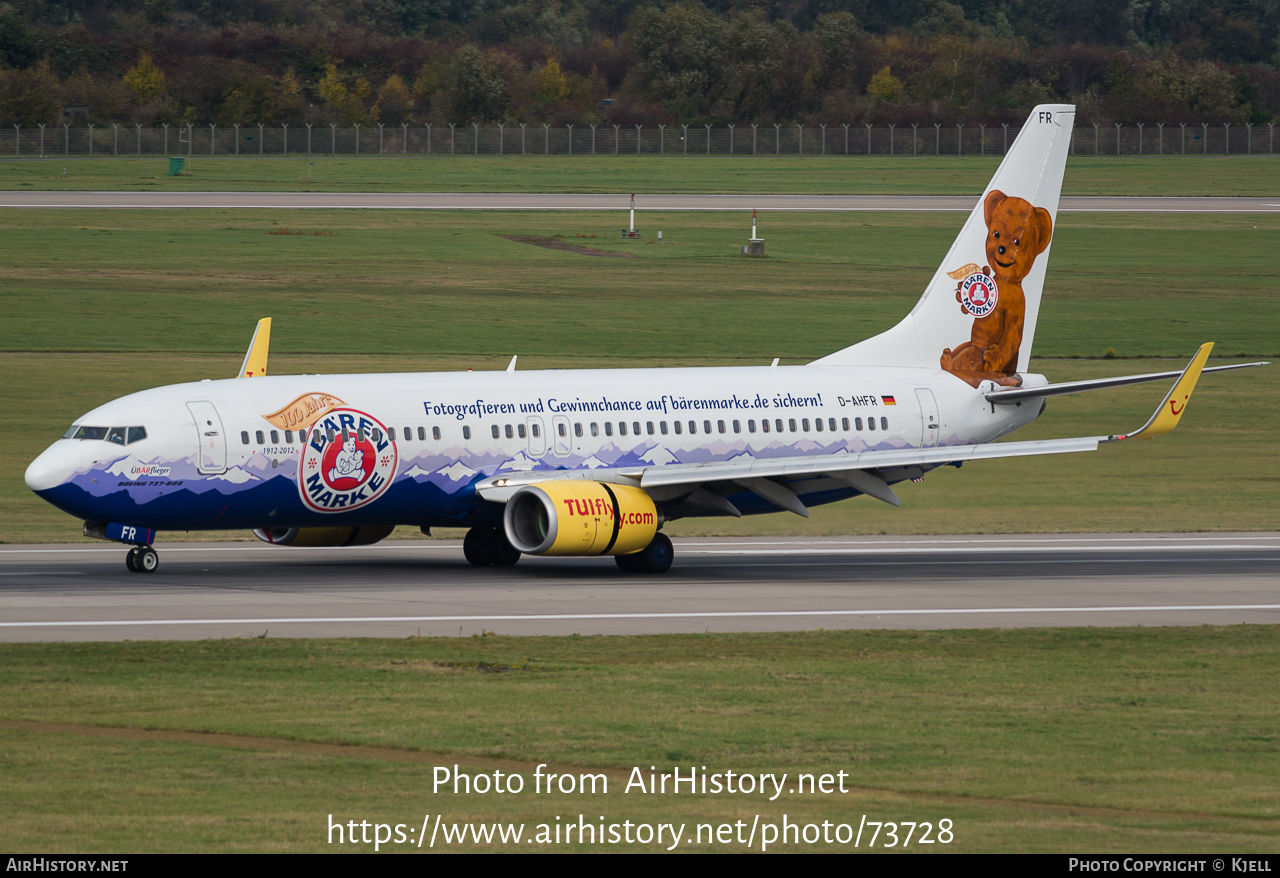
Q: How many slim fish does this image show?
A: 0